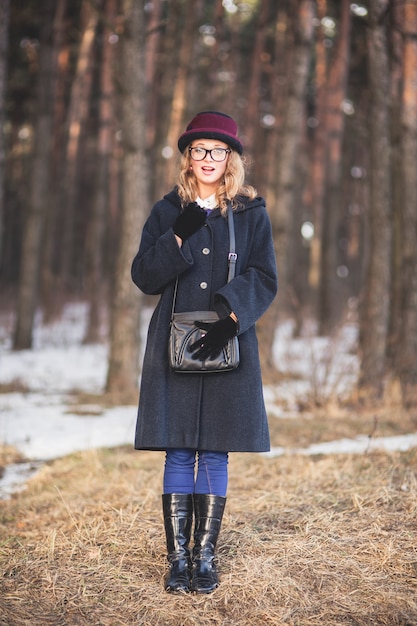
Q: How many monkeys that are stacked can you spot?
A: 0